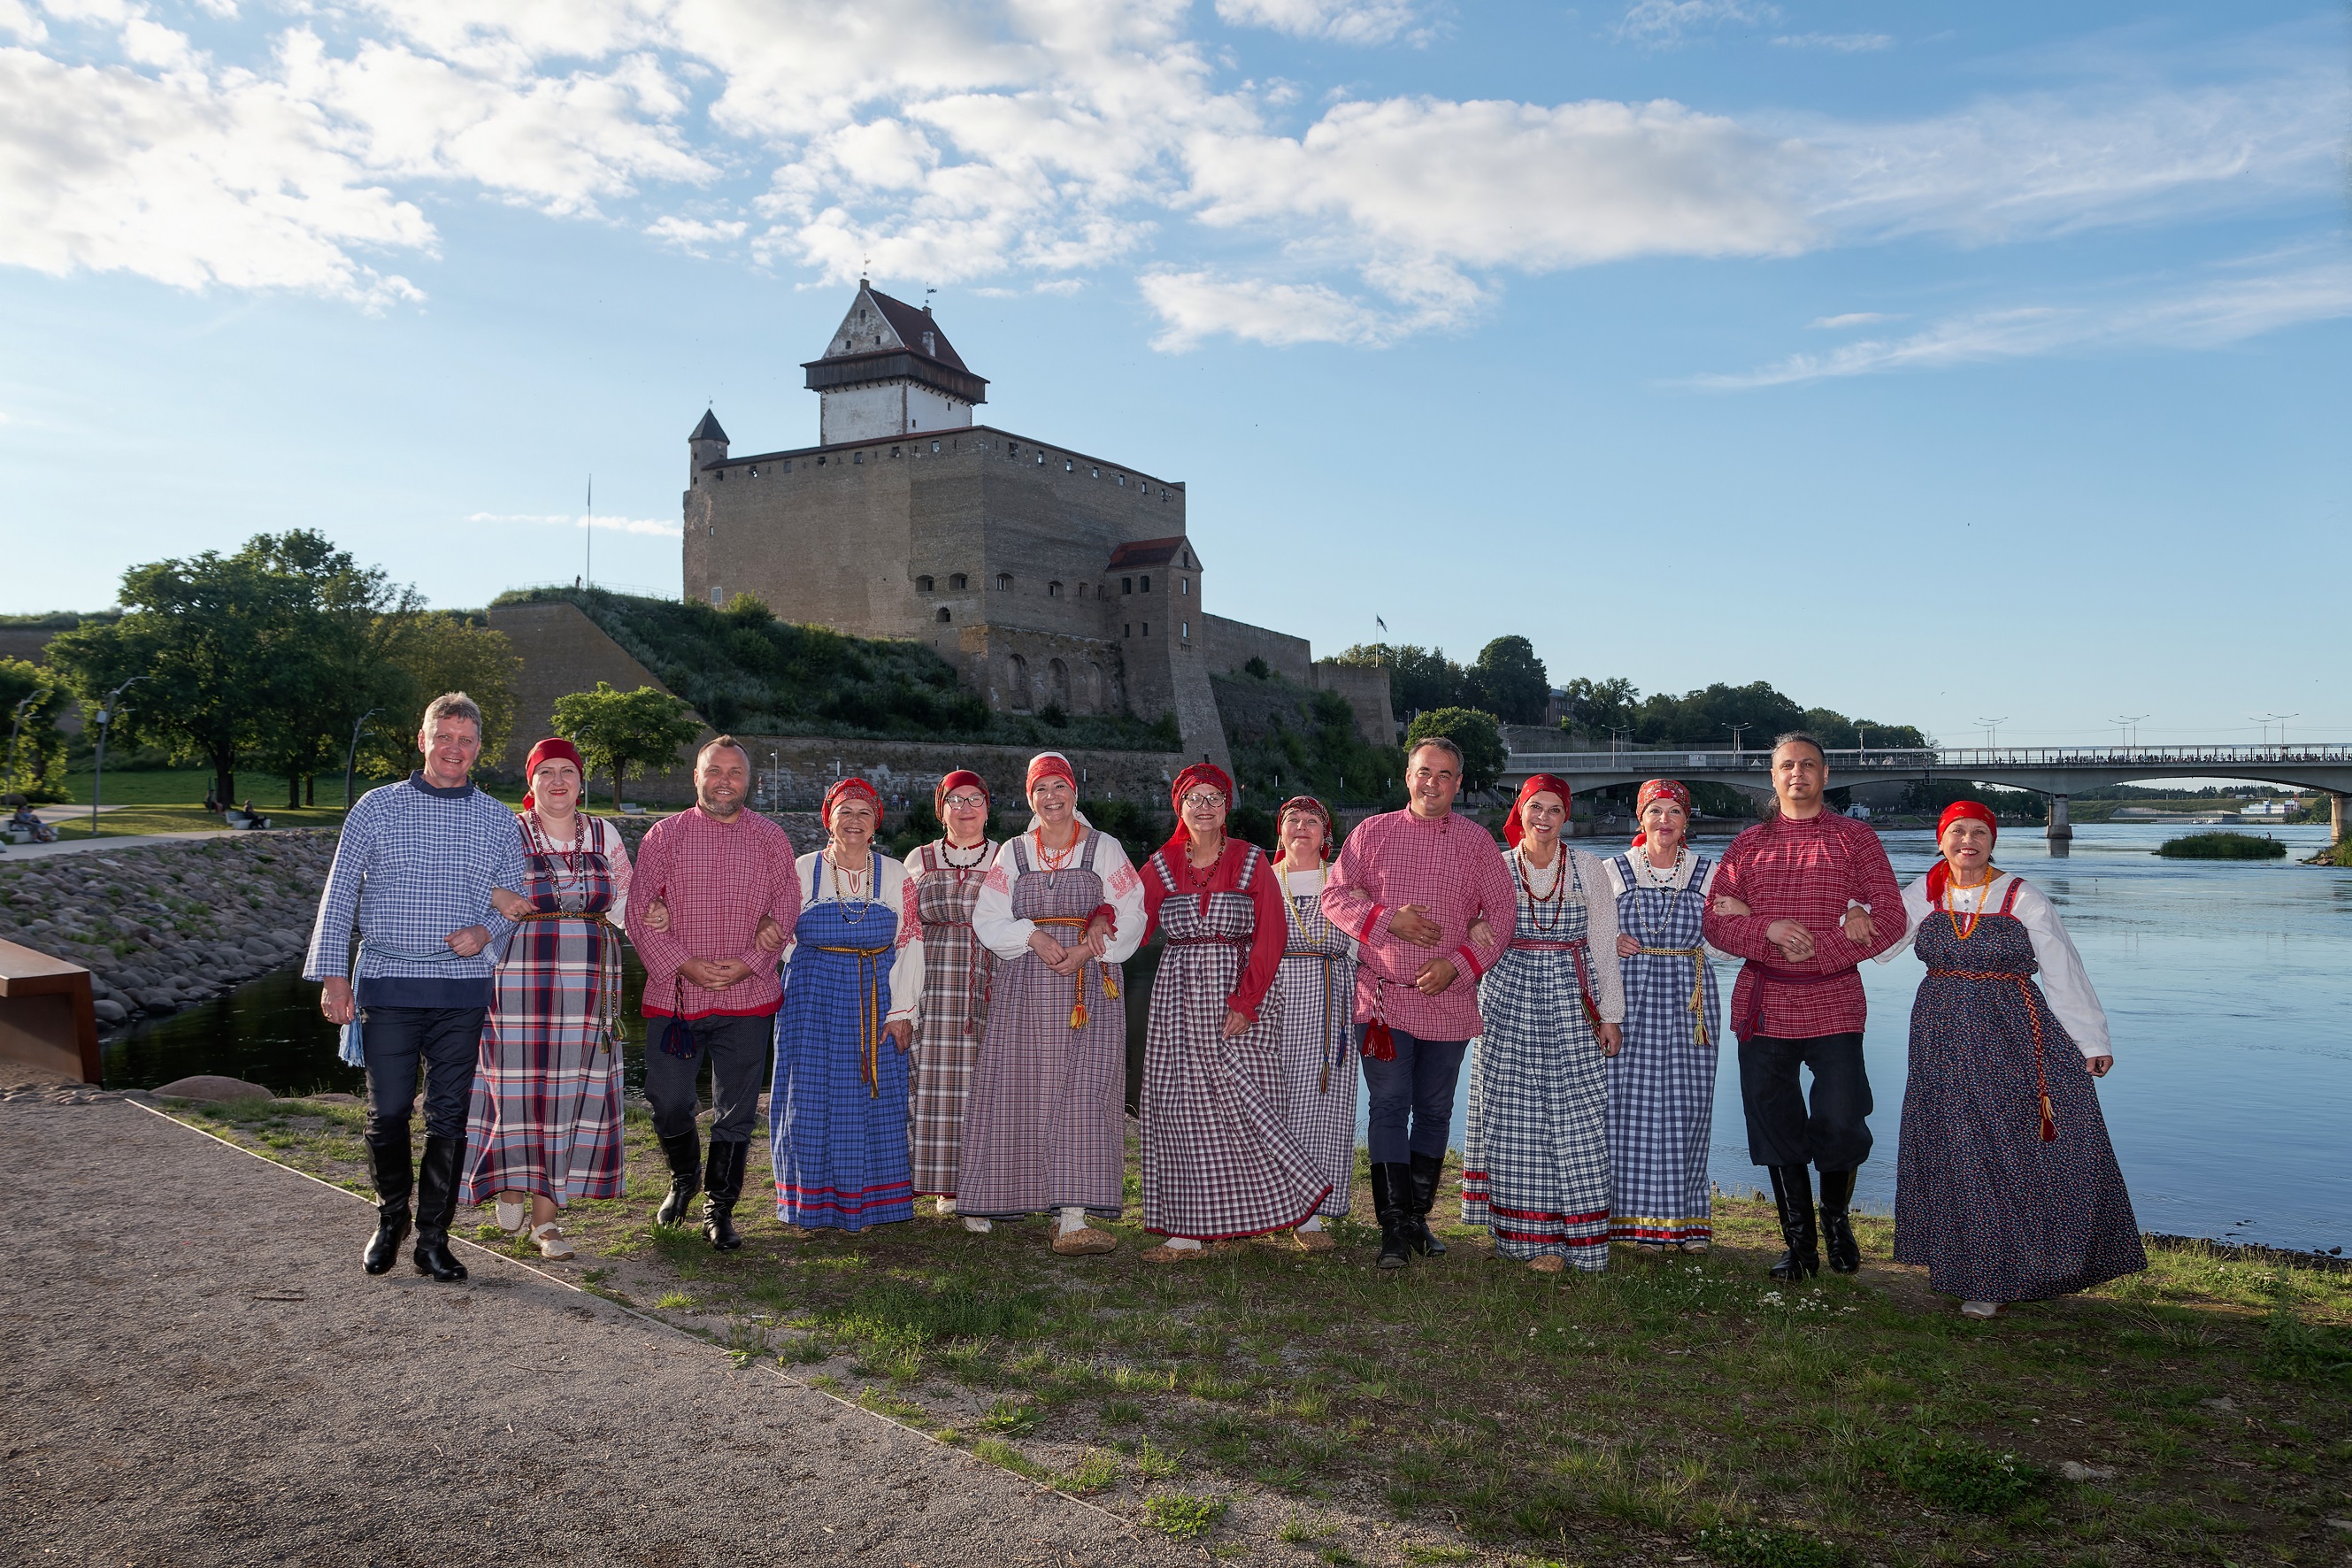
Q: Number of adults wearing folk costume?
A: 13